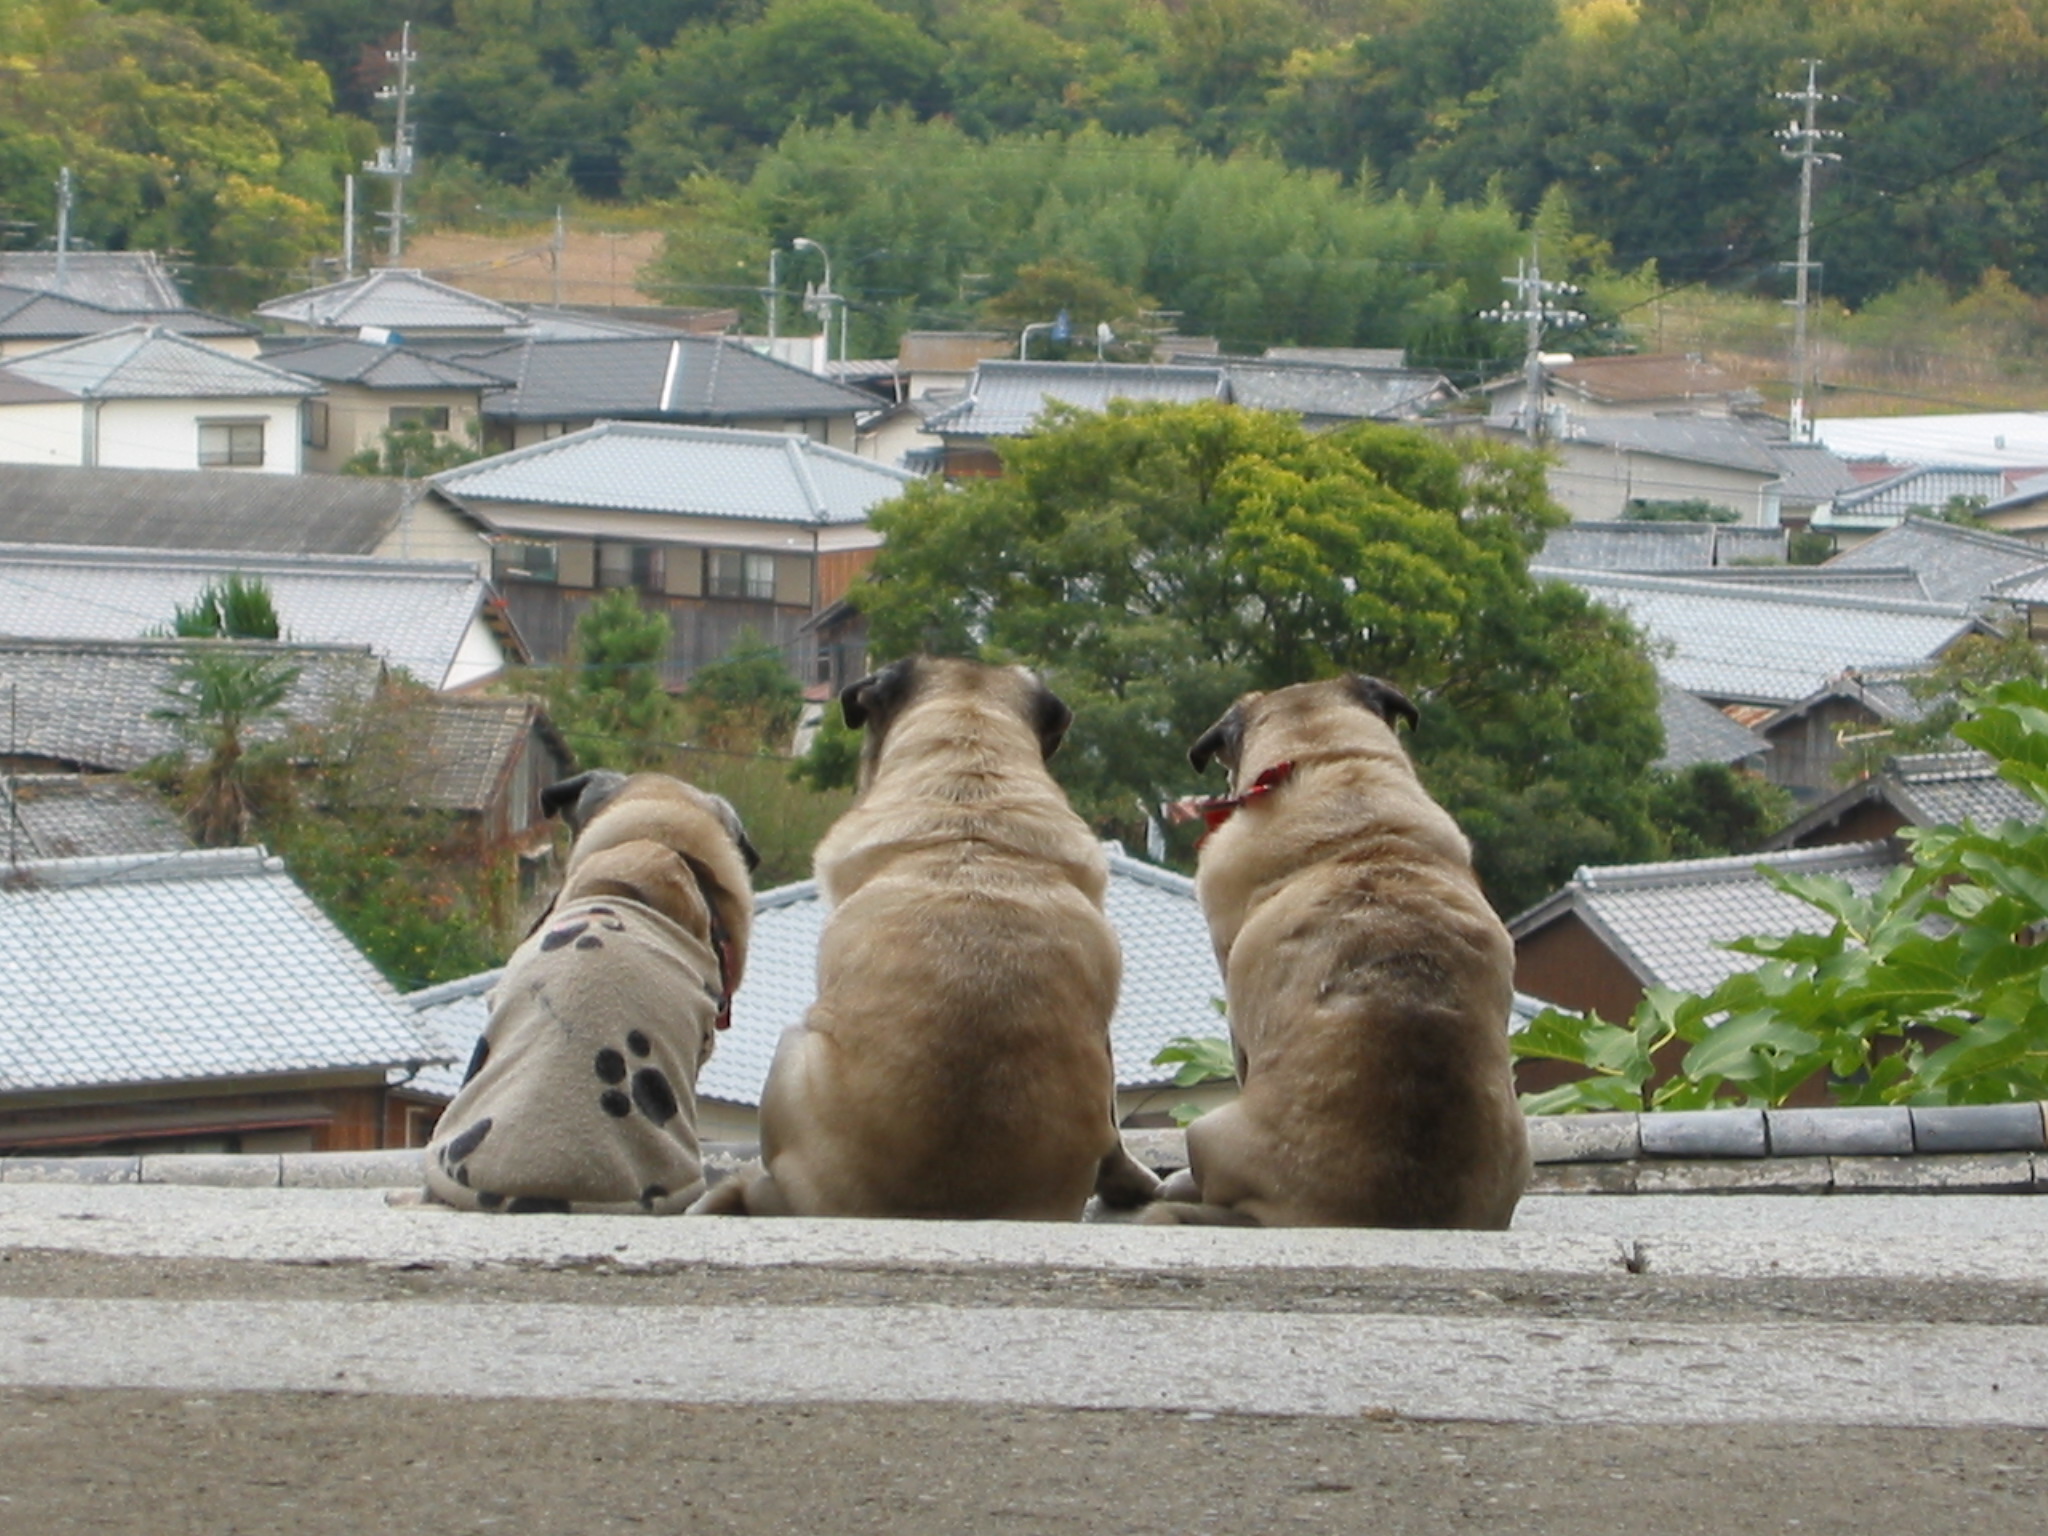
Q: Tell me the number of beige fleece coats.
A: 1